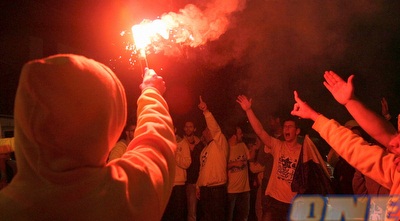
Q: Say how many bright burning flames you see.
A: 1